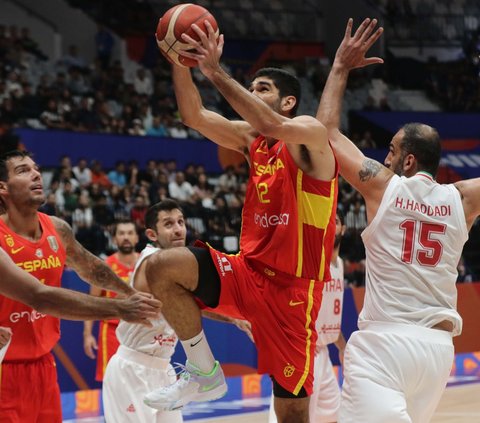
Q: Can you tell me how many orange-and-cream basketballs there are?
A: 1